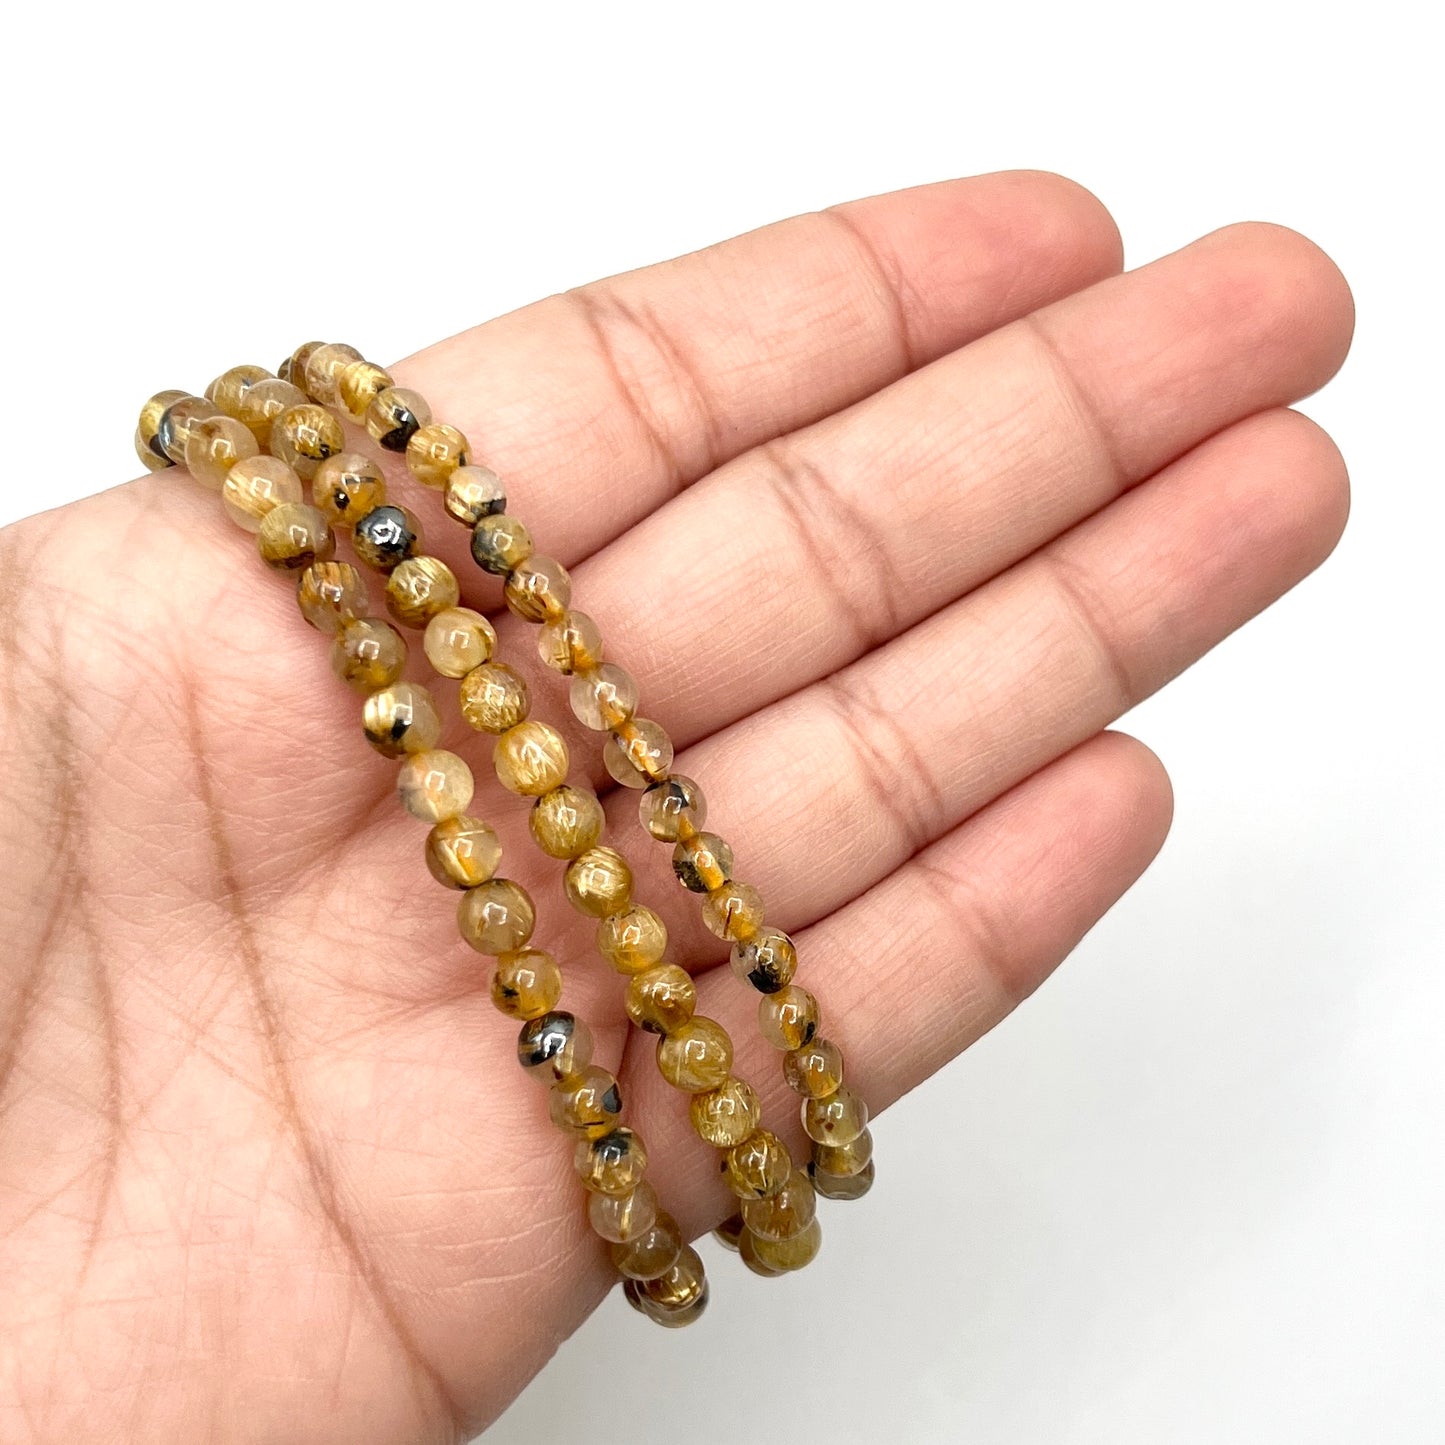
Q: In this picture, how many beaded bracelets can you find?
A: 3